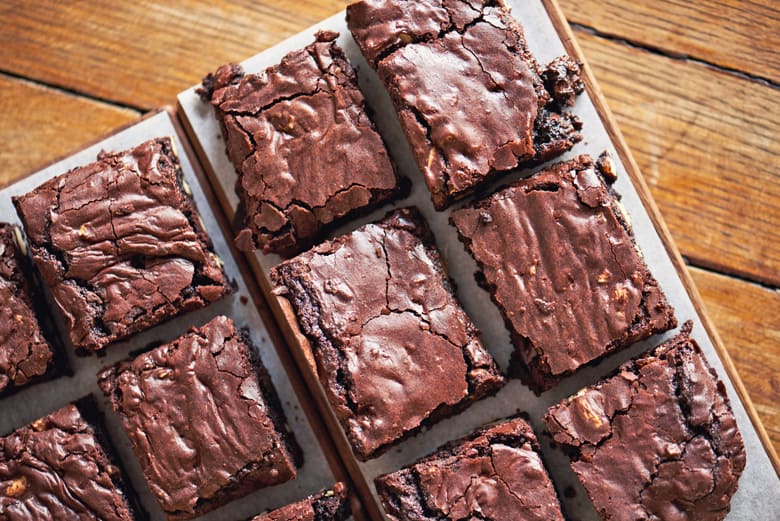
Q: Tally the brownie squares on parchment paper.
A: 11